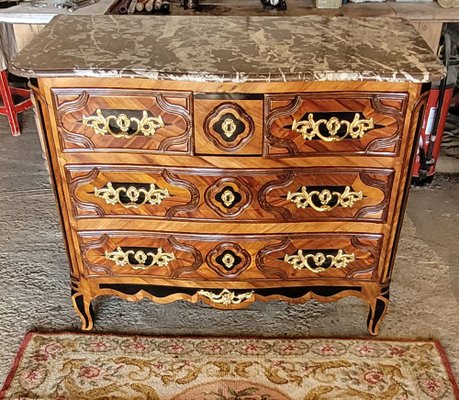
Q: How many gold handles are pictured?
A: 6